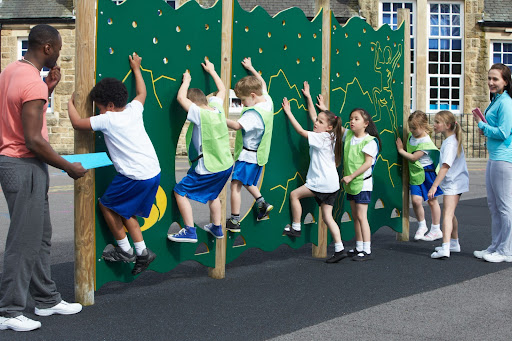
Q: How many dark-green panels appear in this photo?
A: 3